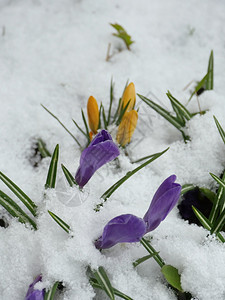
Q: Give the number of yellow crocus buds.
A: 3